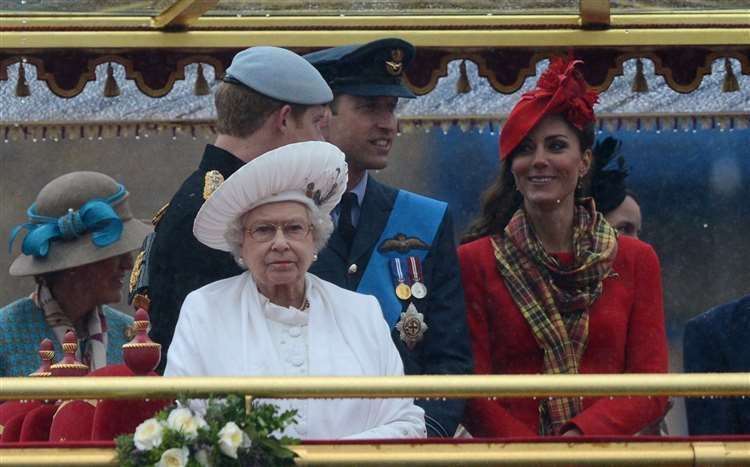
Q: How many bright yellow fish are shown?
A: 0